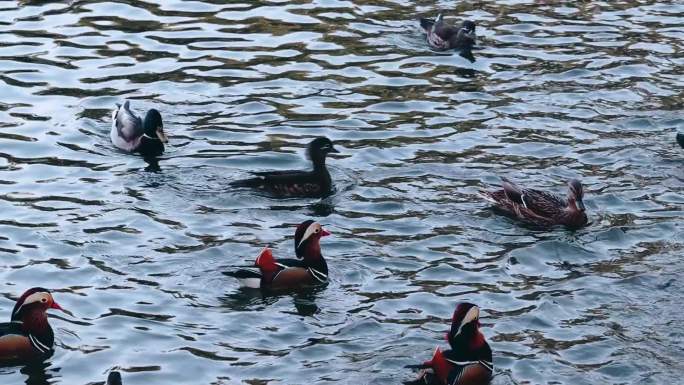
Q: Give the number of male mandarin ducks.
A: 3